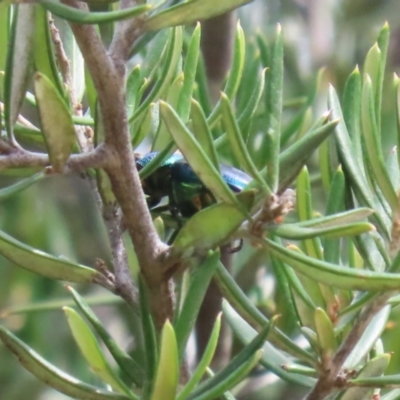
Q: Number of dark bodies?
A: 1